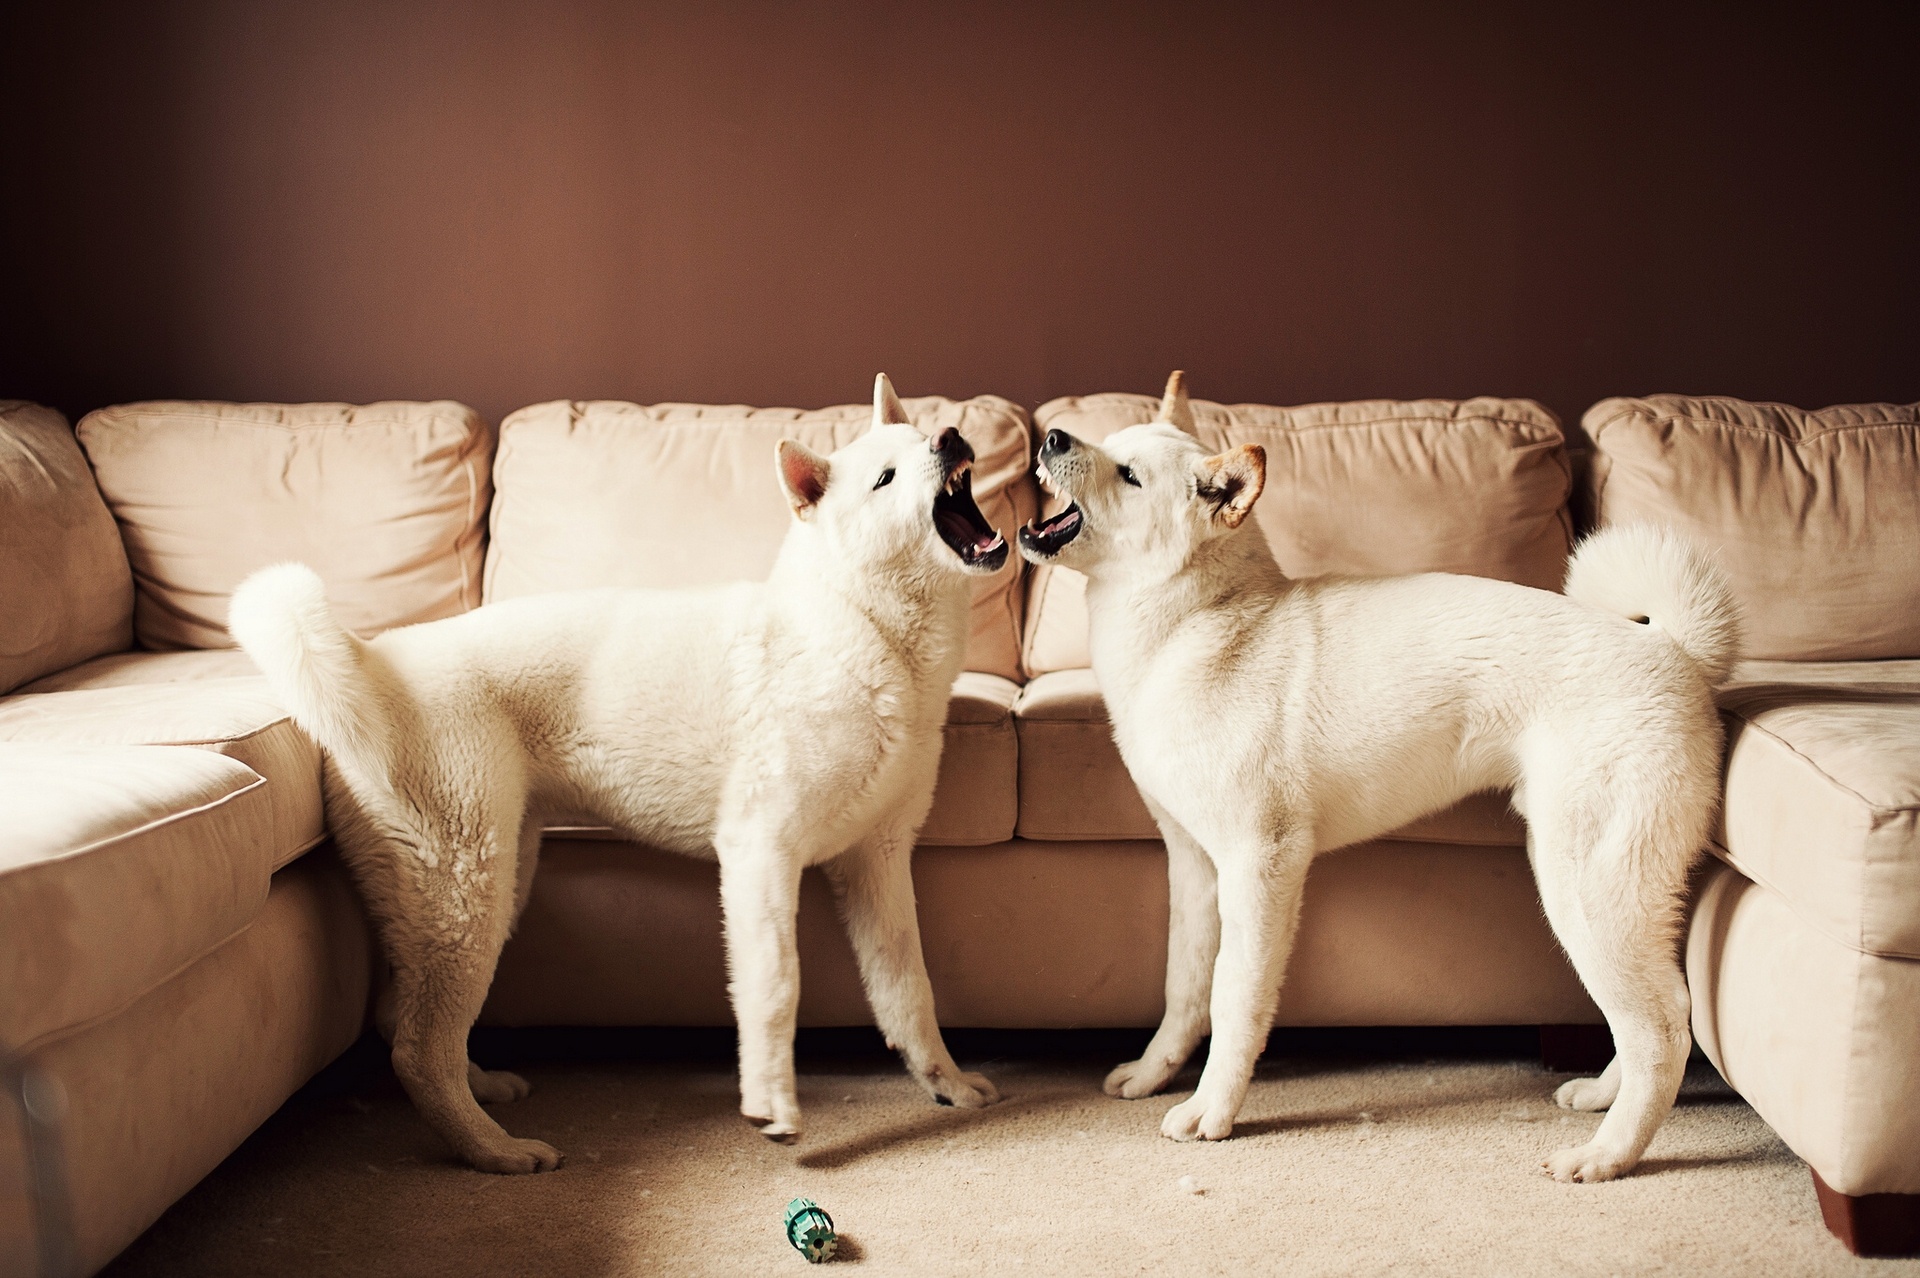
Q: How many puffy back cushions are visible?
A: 5